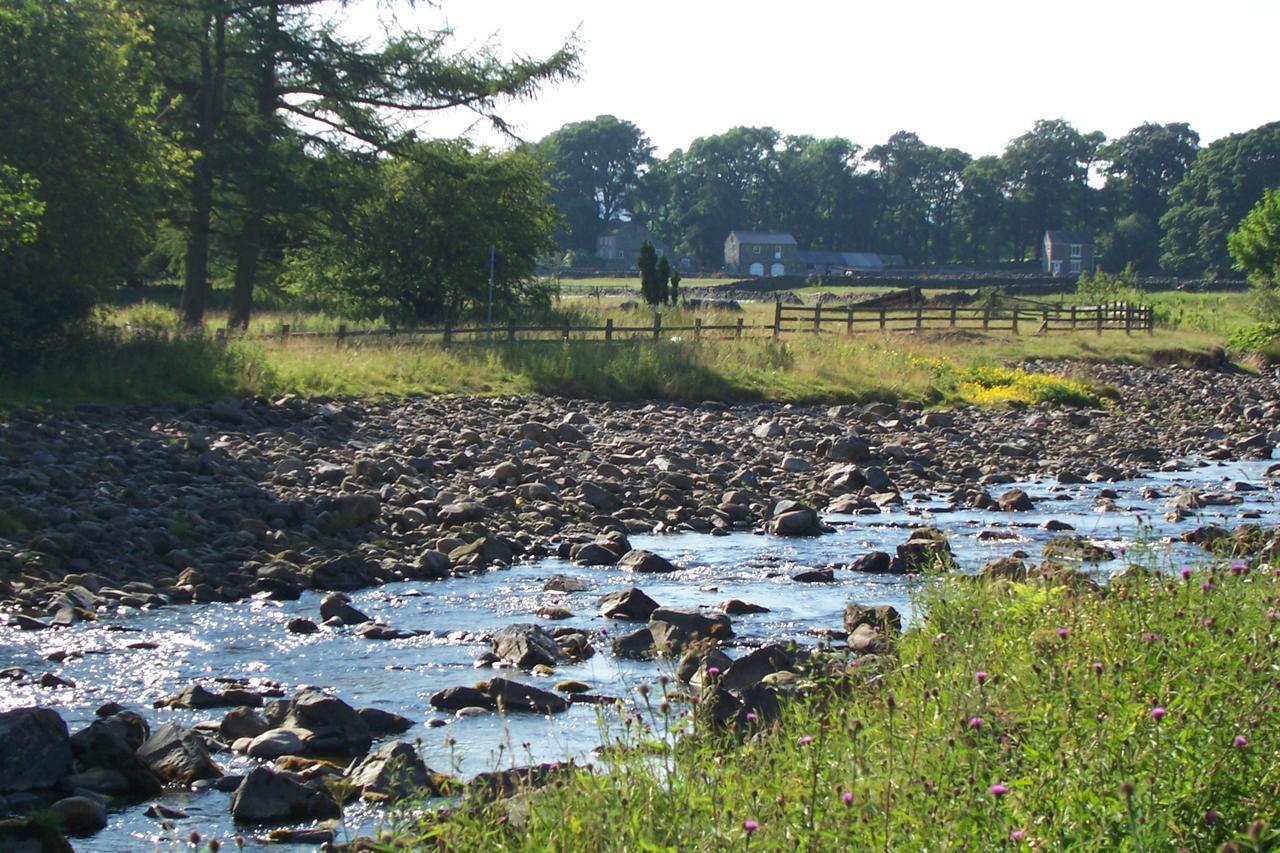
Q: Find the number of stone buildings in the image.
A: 3